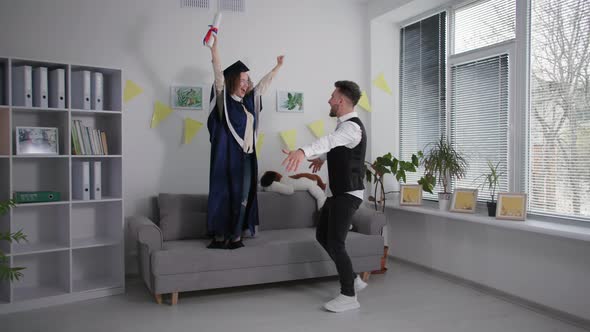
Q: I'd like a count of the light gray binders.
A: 7